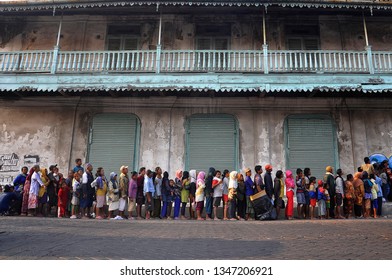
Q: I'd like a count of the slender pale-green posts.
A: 4